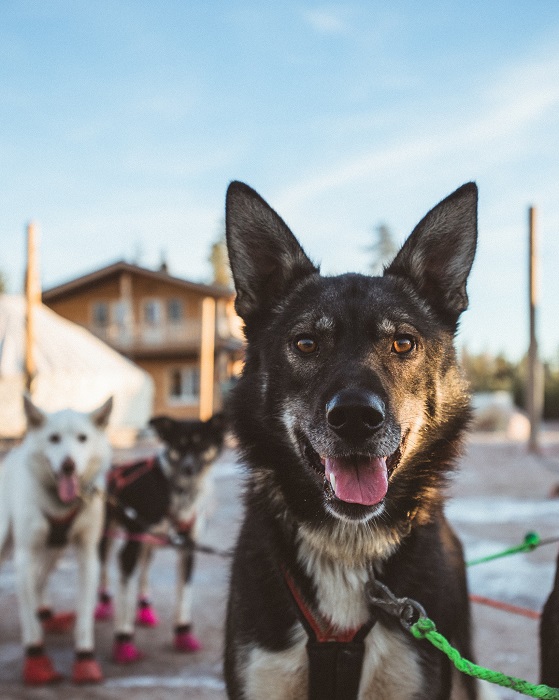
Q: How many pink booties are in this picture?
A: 4